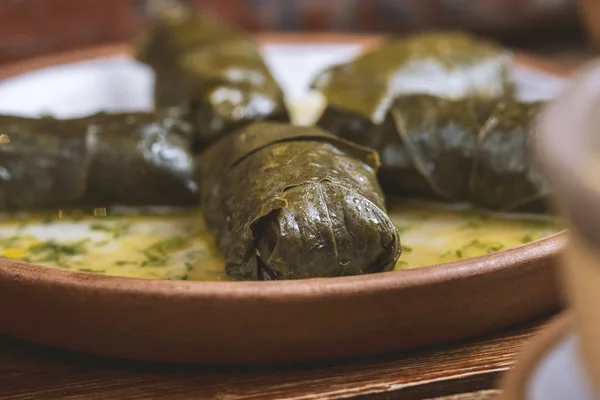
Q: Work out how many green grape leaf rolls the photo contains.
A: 5